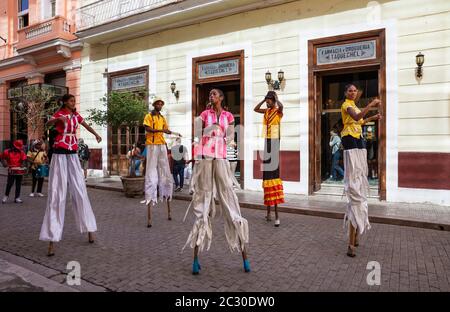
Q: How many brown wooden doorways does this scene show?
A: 3